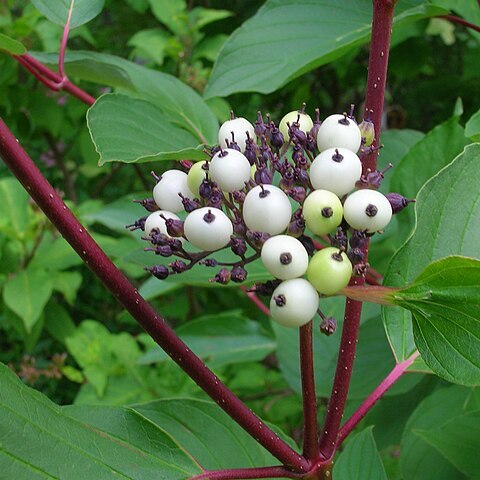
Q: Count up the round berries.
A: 15